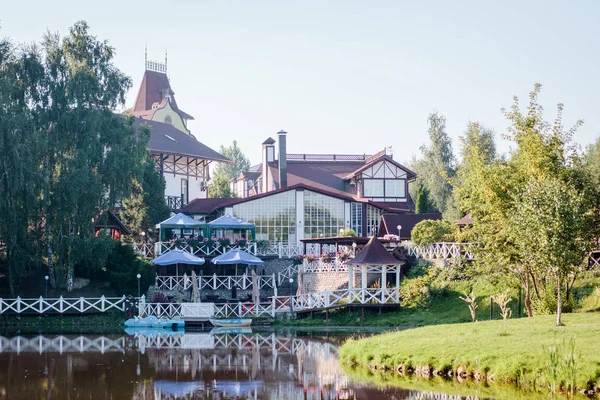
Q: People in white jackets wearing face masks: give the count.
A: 0